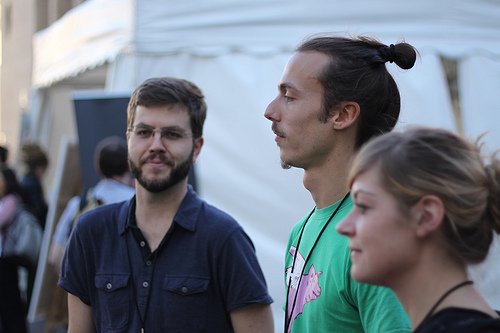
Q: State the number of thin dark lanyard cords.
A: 3